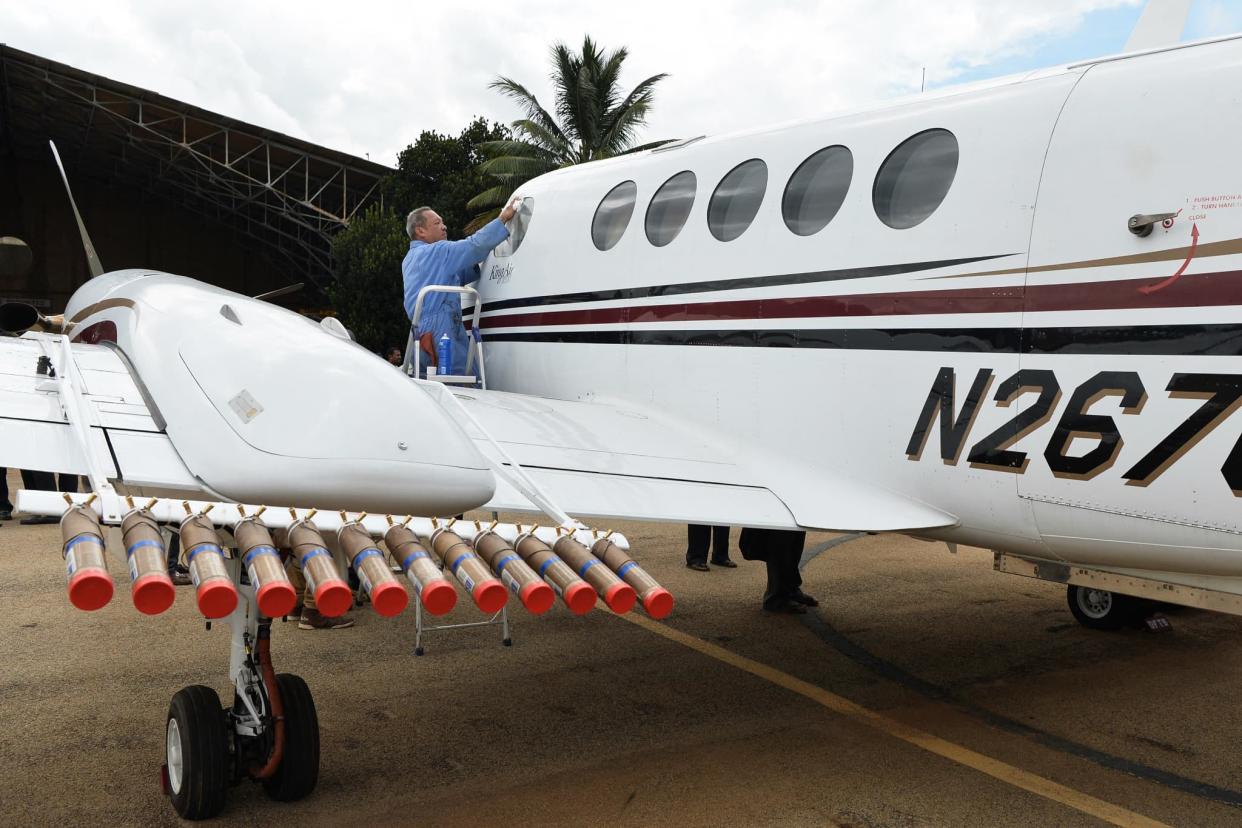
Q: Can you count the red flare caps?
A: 12